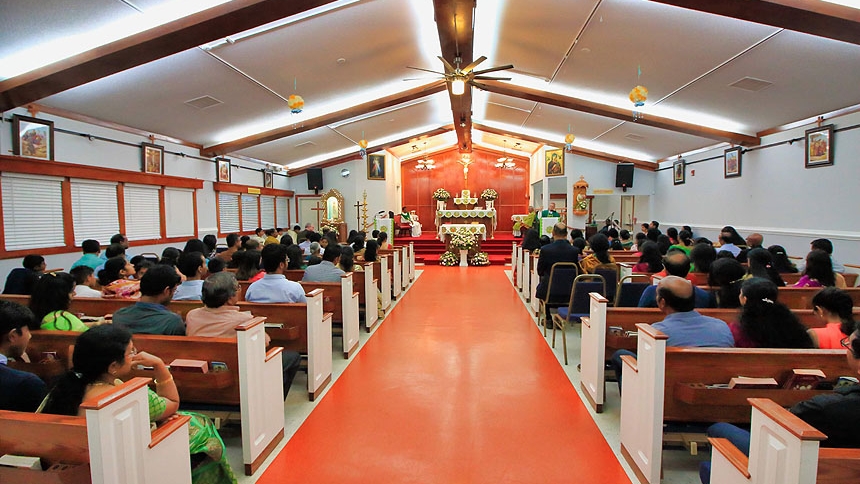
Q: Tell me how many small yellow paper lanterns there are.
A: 4